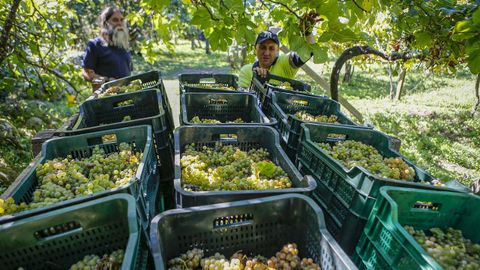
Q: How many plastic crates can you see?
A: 12